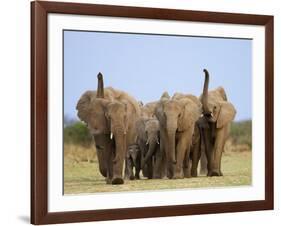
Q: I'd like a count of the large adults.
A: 3